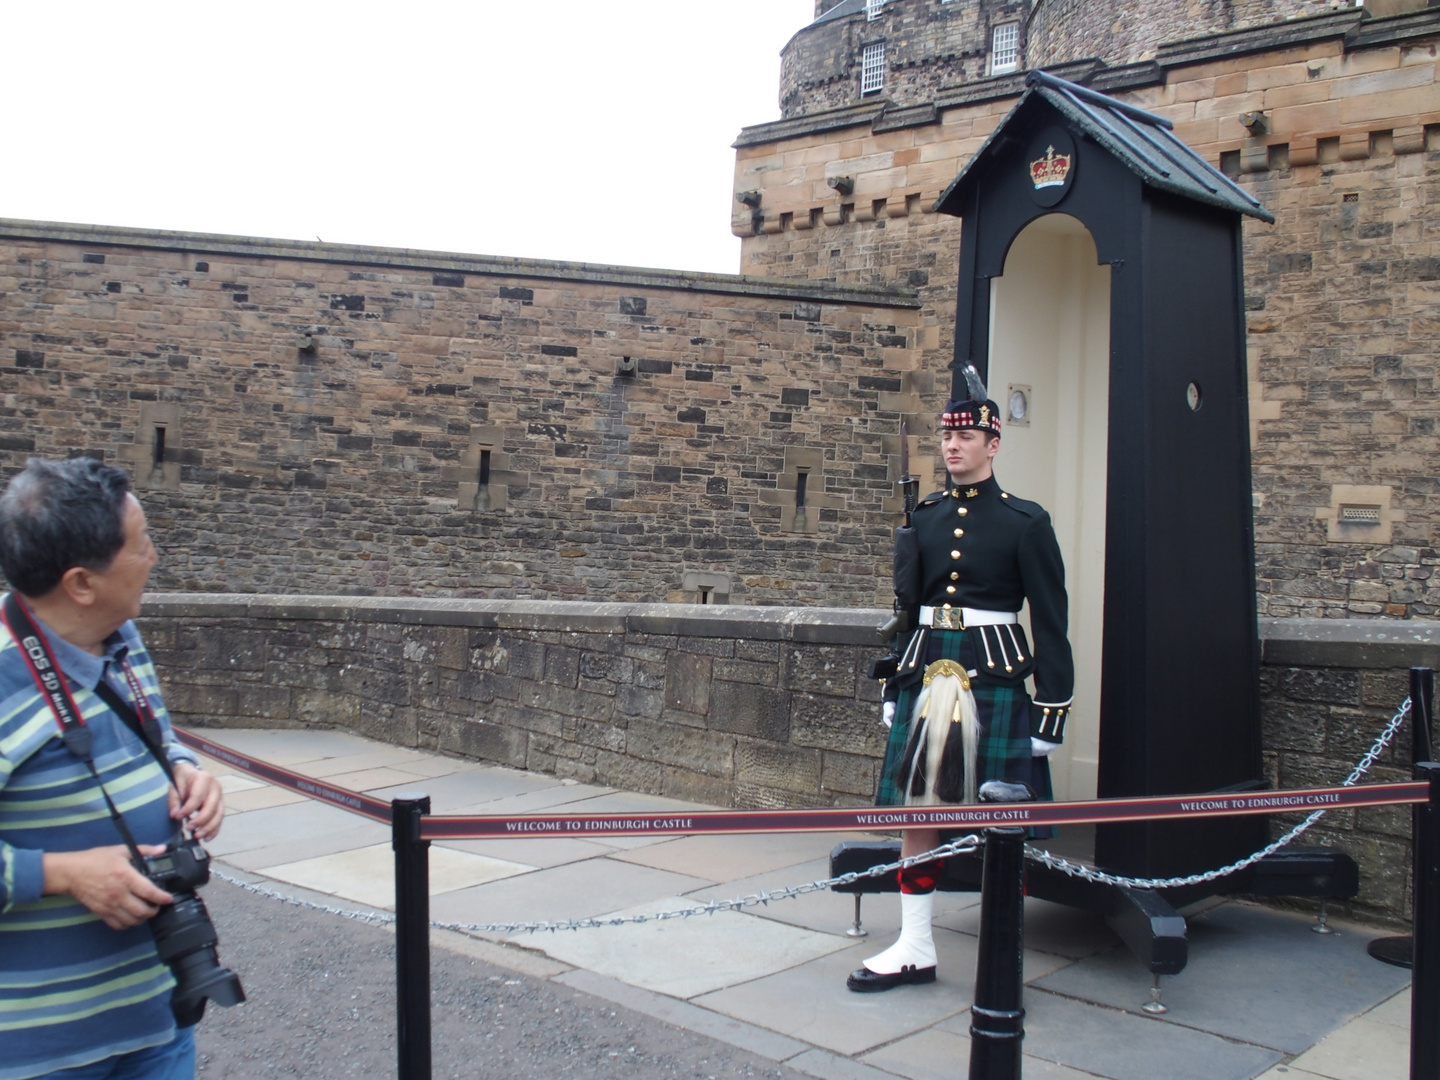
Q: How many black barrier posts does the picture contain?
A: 4